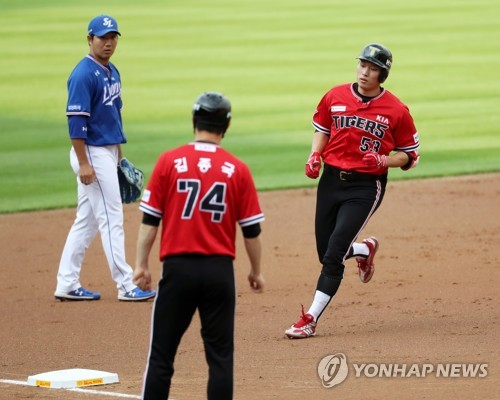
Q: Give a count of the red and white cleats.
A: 2